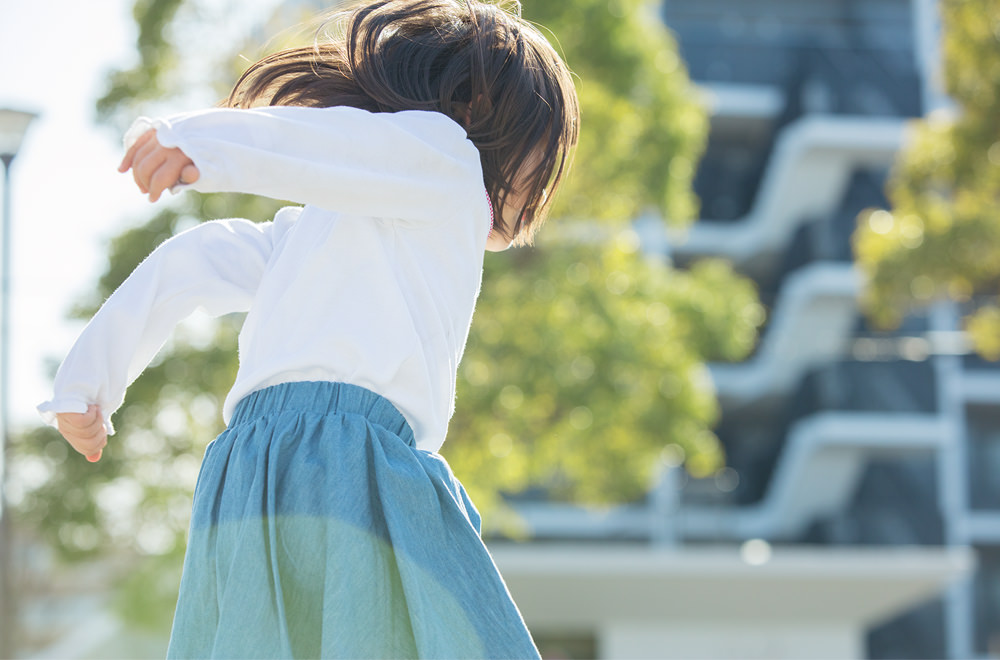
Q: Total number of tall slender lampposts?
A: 1